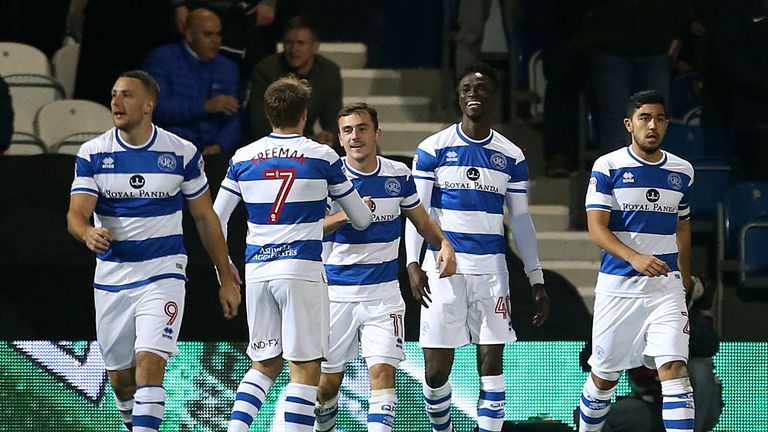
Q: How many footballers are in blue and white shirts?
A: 5